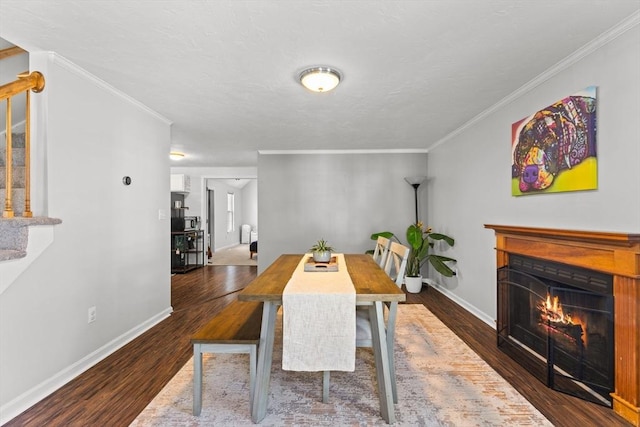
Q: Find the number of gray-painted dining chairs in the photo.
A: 2